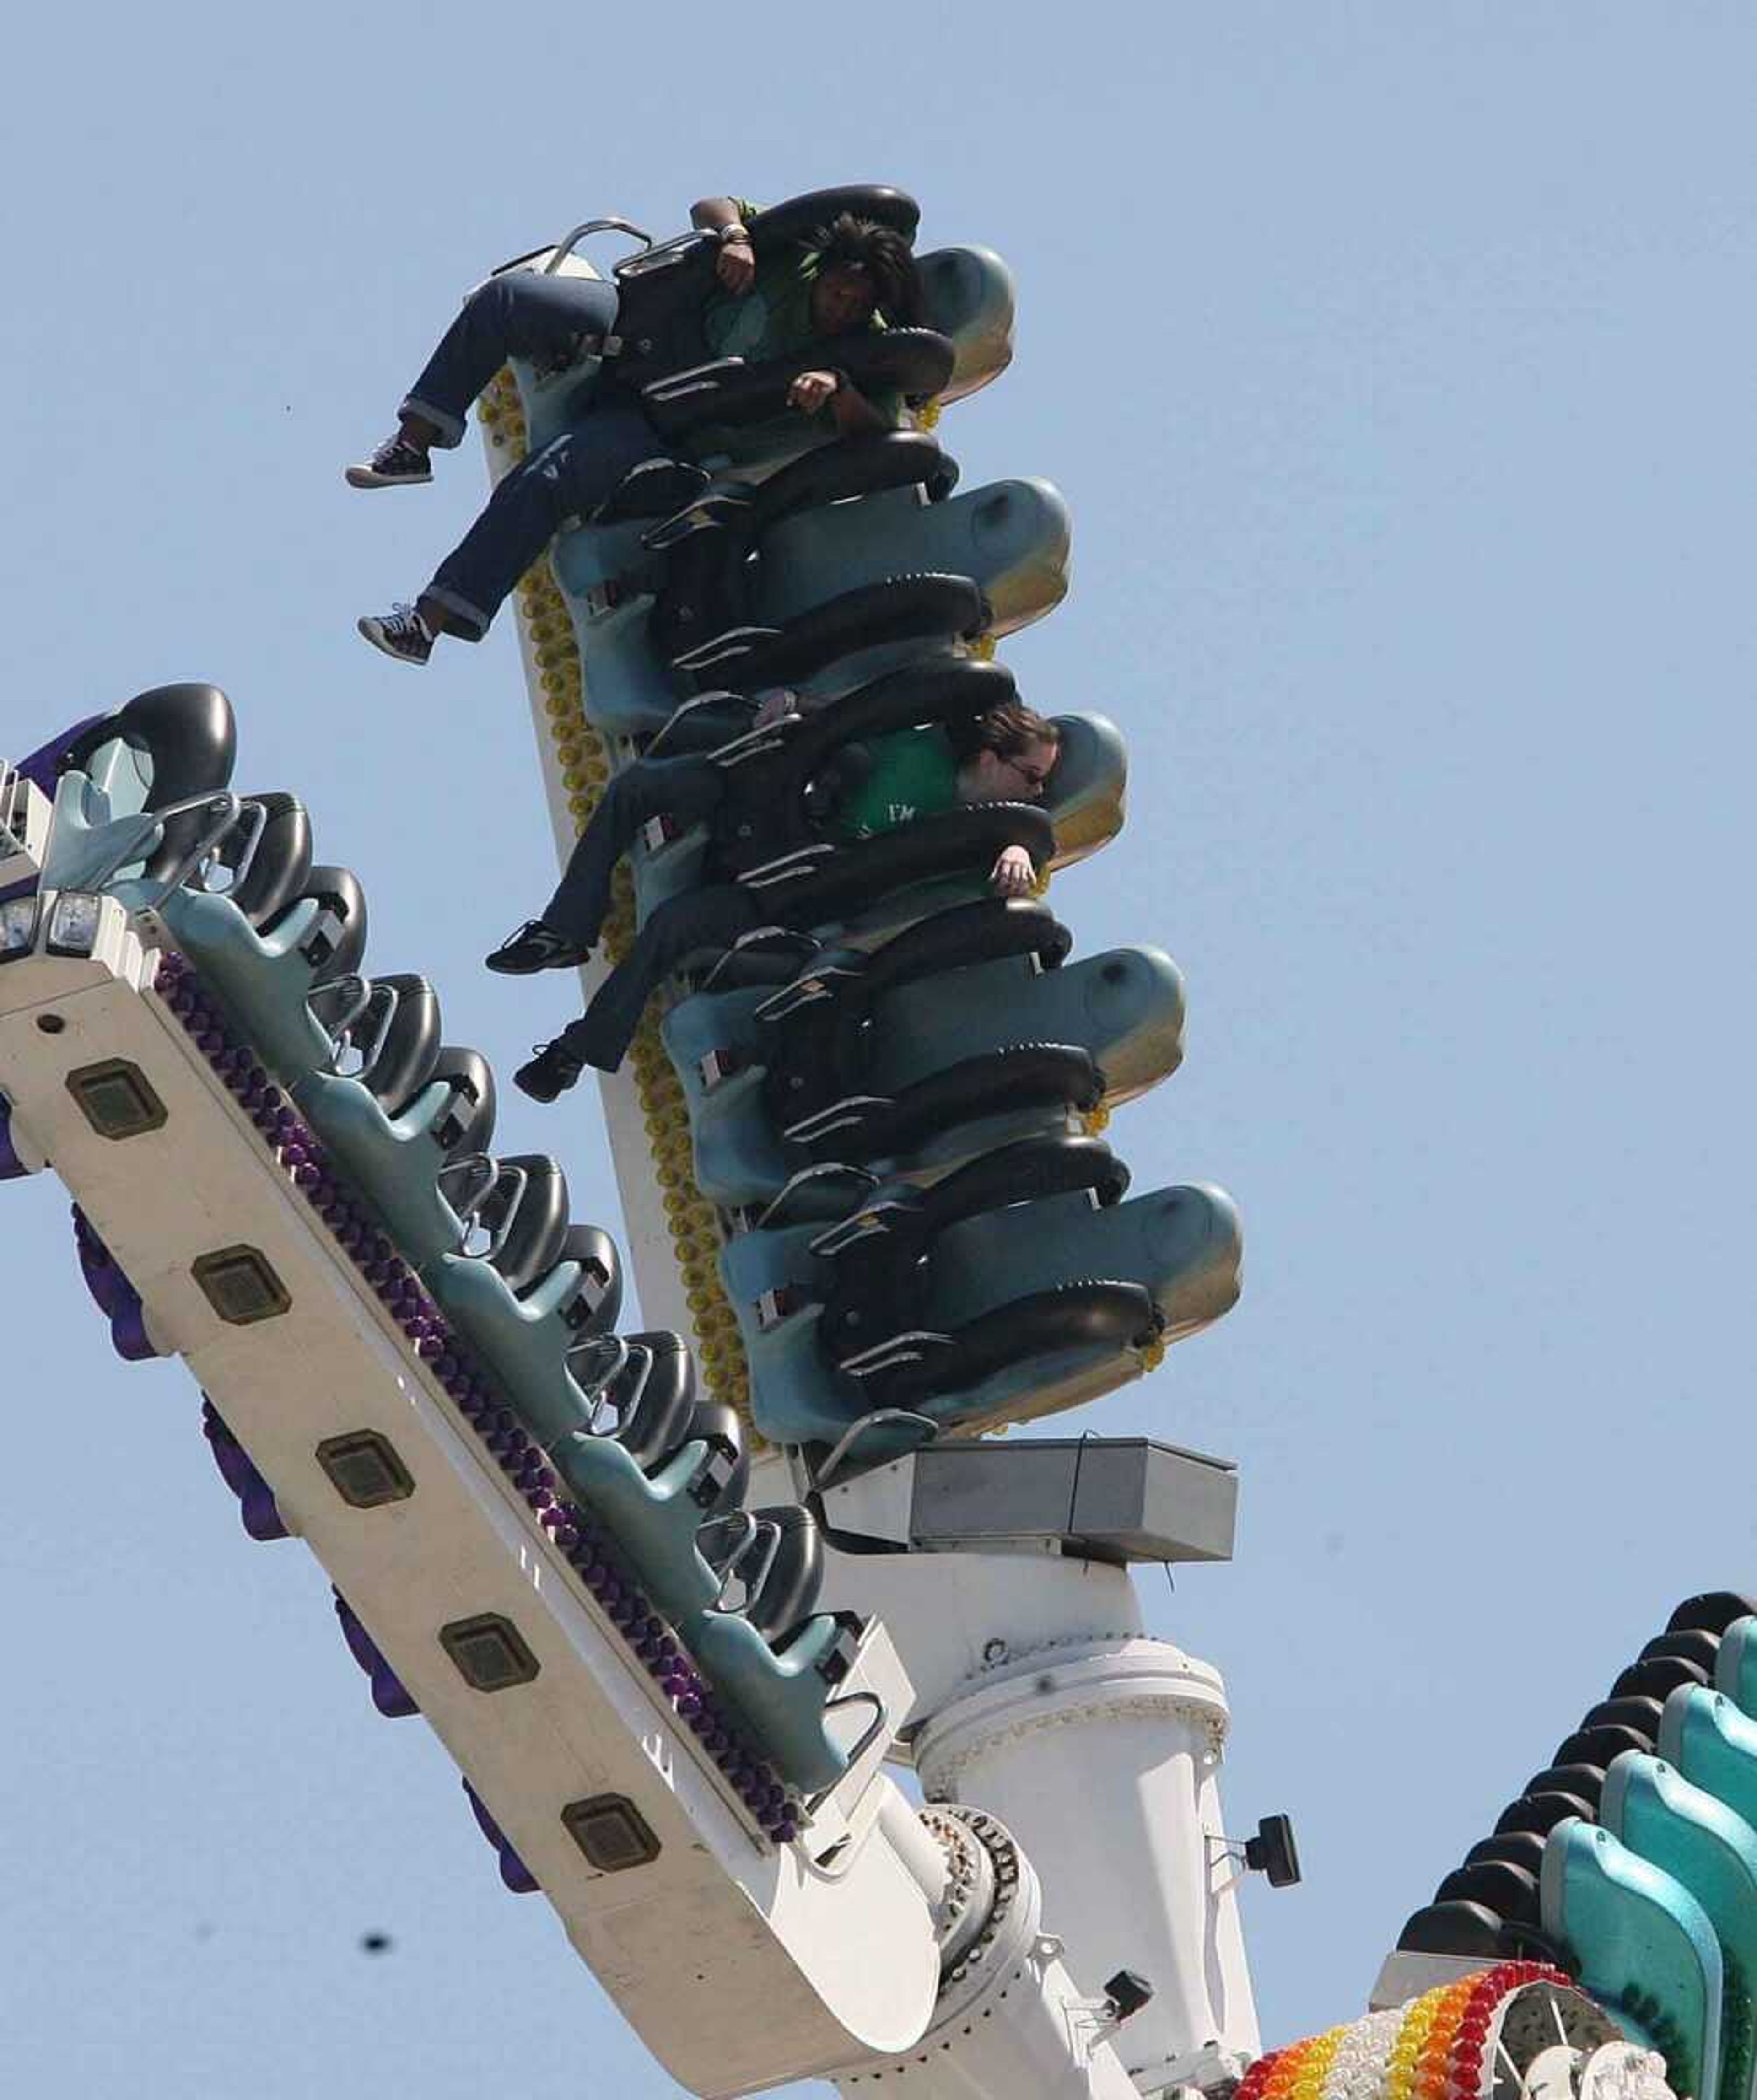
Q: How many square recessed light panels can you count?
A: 5